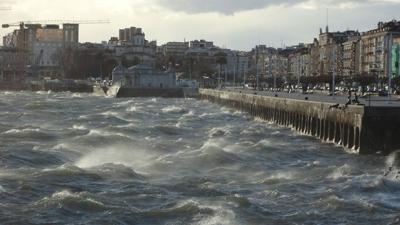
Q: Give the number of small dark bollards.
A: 4